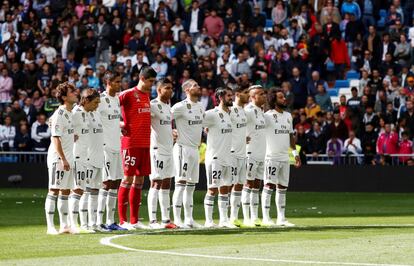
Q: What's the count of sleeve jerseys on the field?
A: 11